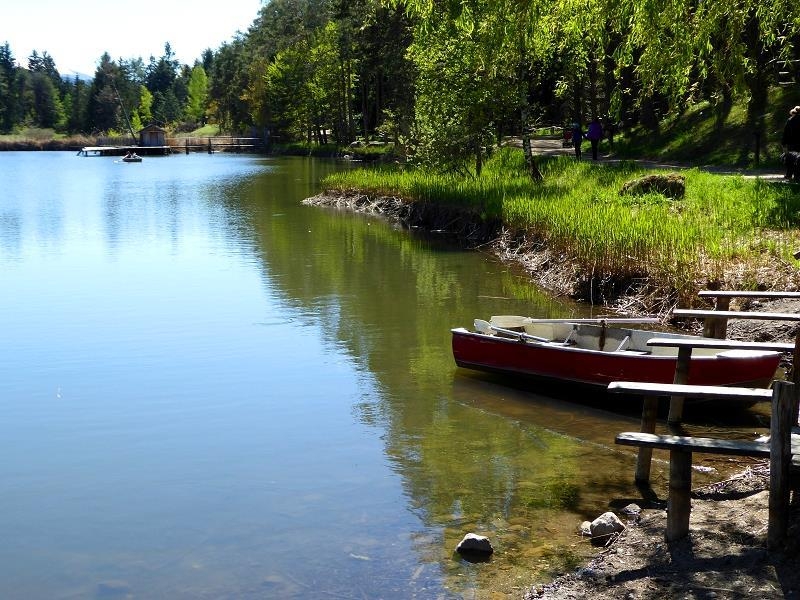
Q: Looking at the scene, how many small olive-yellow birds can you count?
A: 0